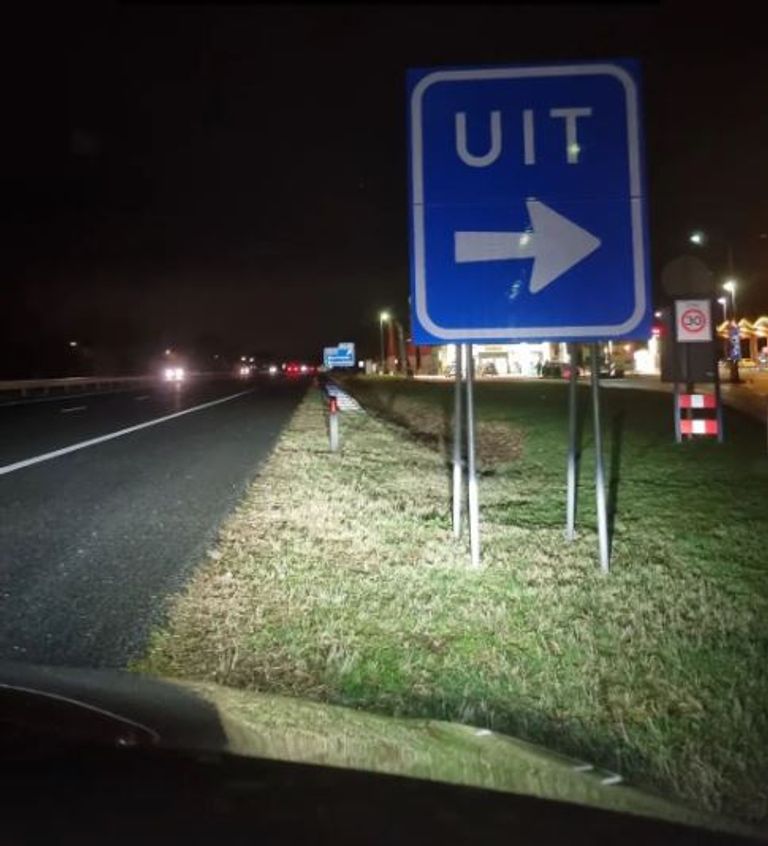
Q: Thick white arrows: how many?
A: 1